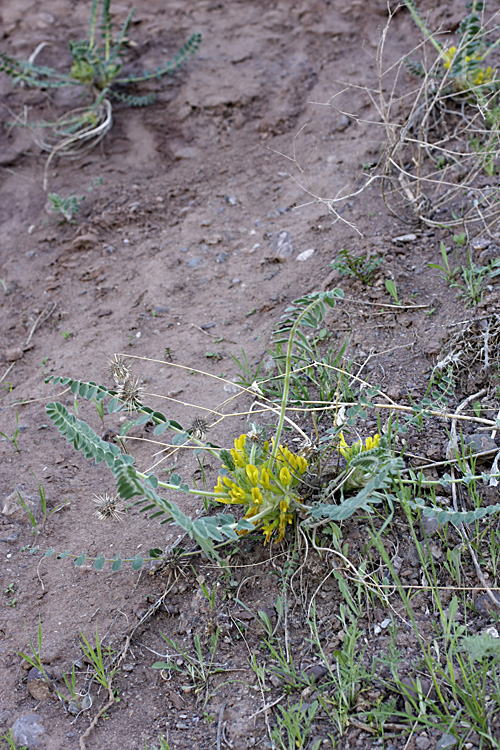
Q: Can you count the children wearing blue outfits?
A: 0